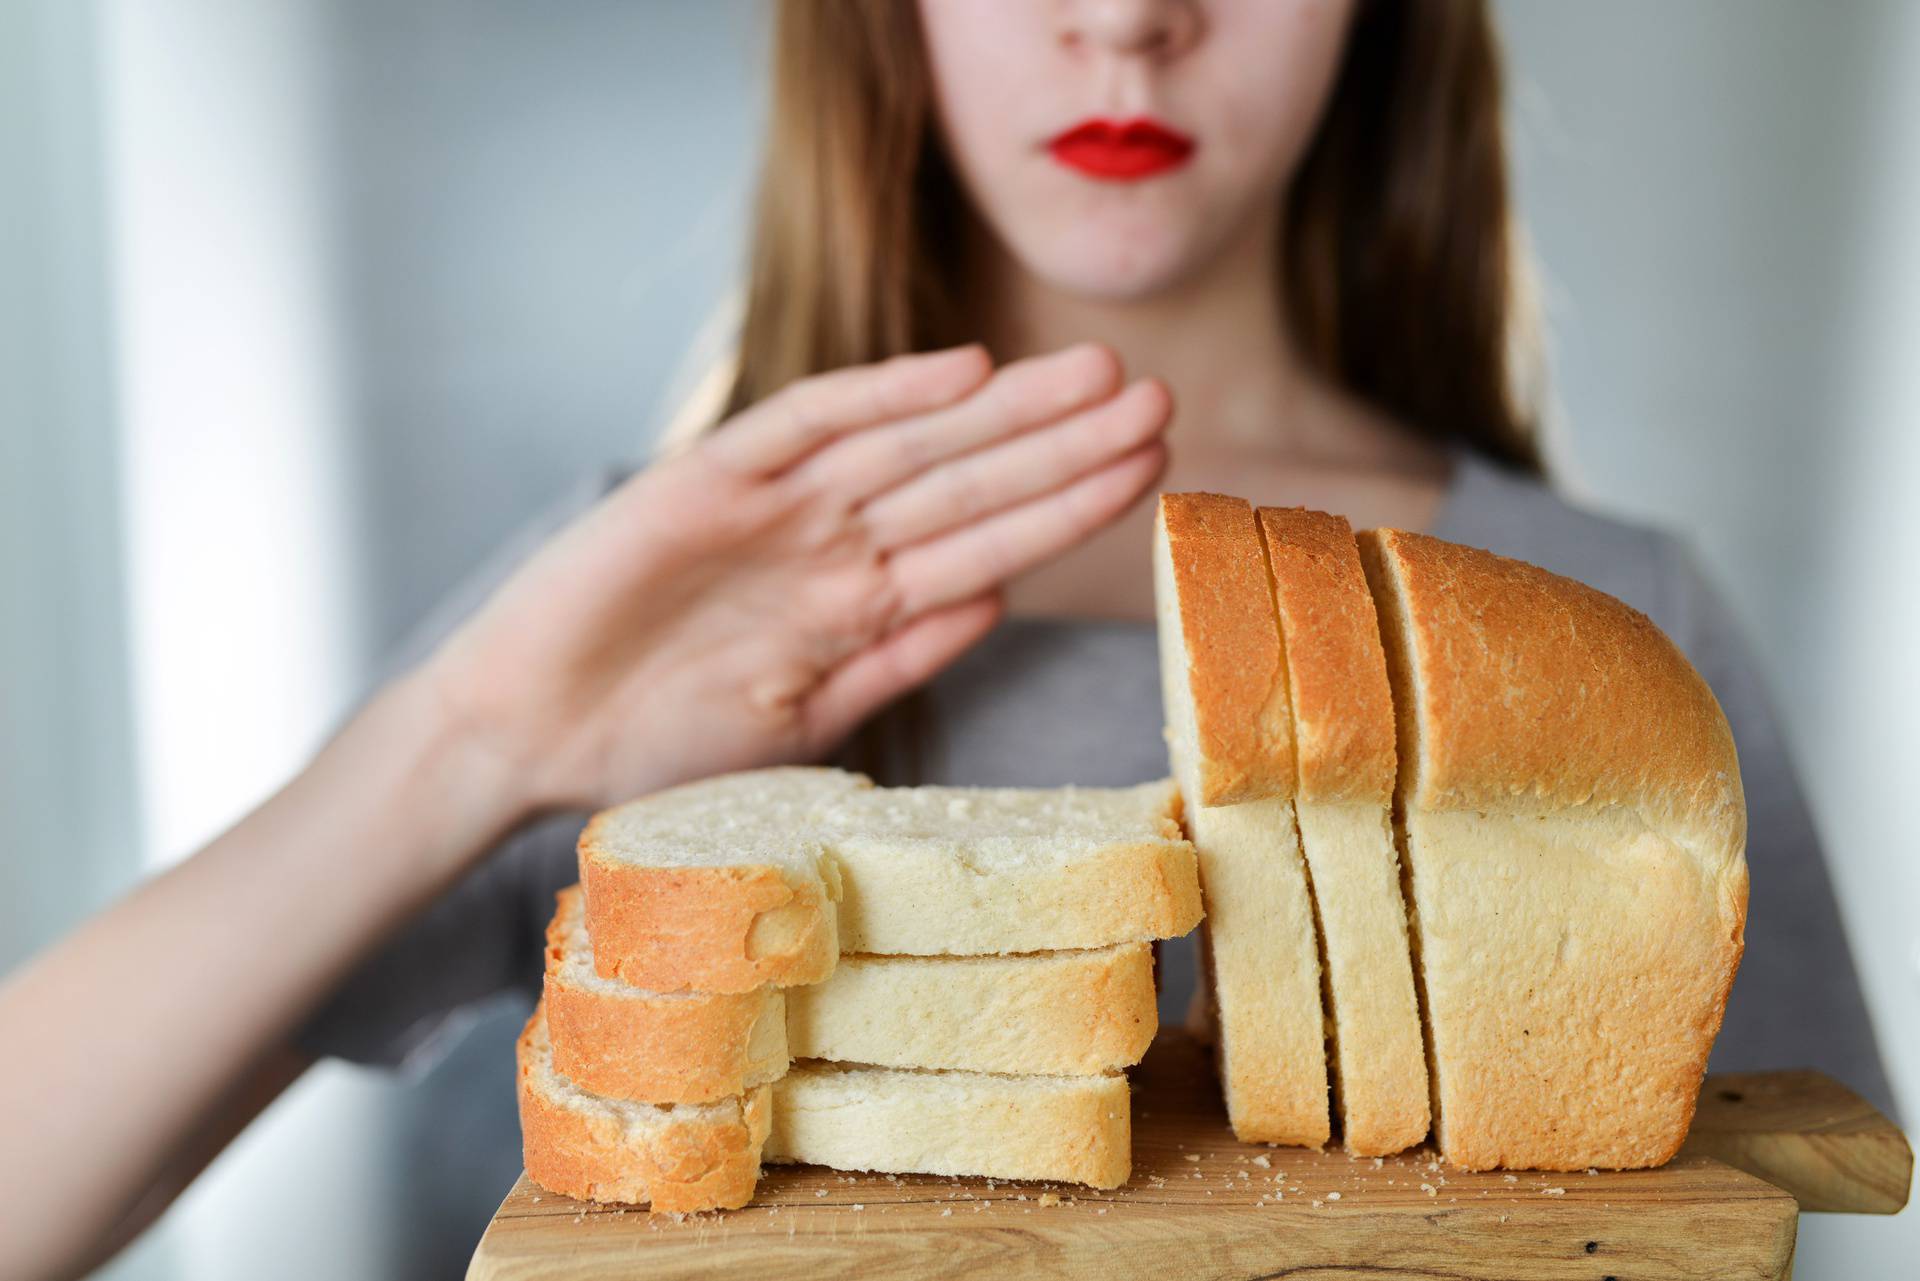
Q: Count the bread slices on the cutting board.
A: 5